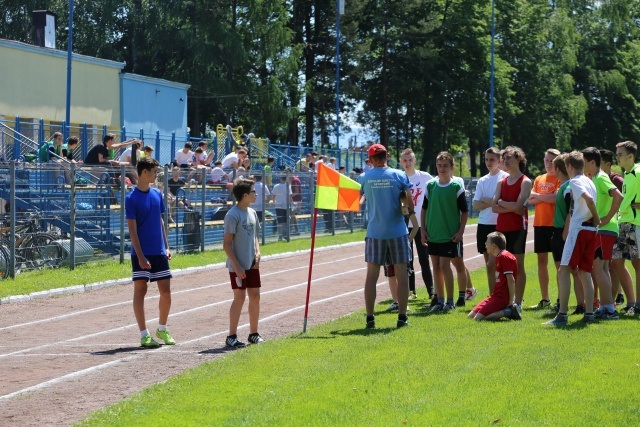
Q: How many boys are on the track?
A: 2